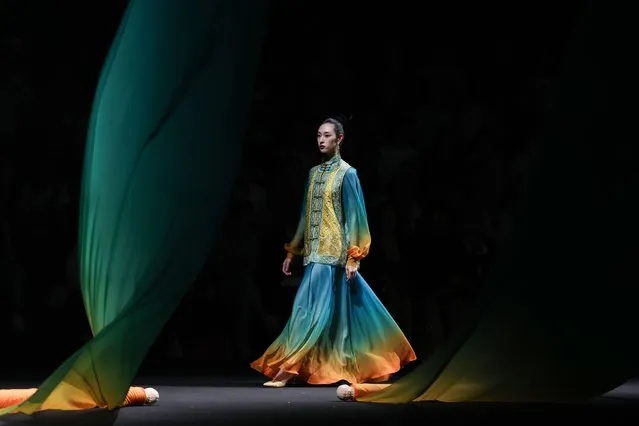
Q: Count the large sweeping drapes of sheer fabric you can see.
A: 2